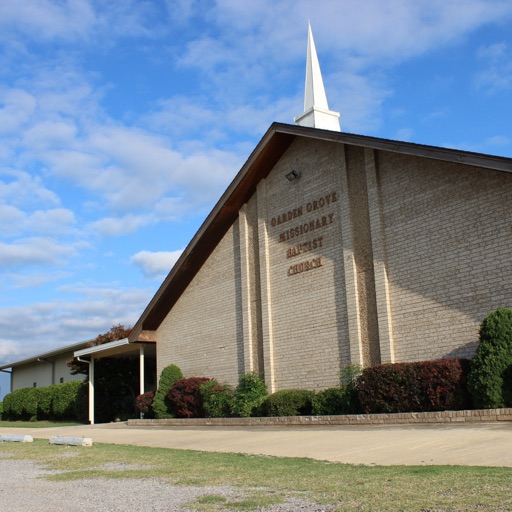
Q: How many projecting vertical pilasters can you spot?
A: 4